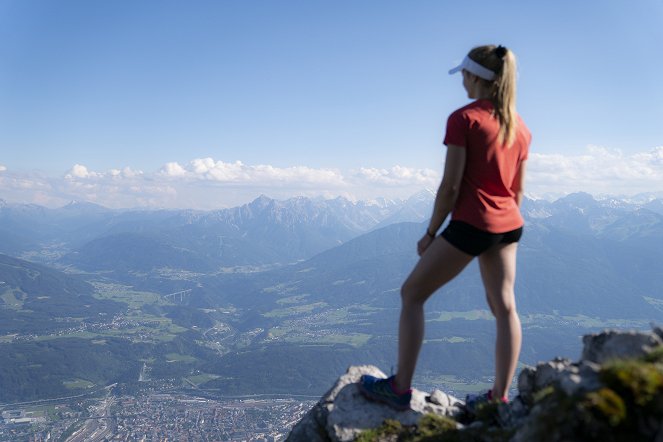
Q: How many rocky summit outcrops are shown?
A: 1